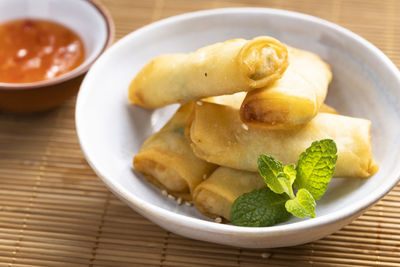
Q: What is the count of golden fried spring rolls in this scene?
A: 6